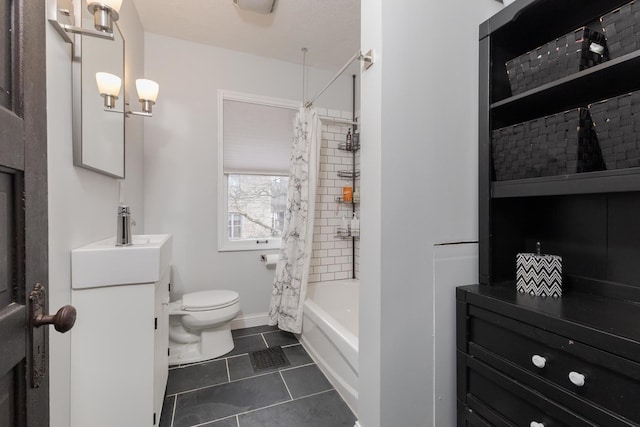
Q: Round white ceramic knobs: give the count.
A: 3